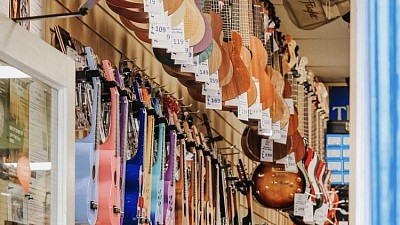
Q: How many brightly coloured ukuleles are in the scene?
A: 7